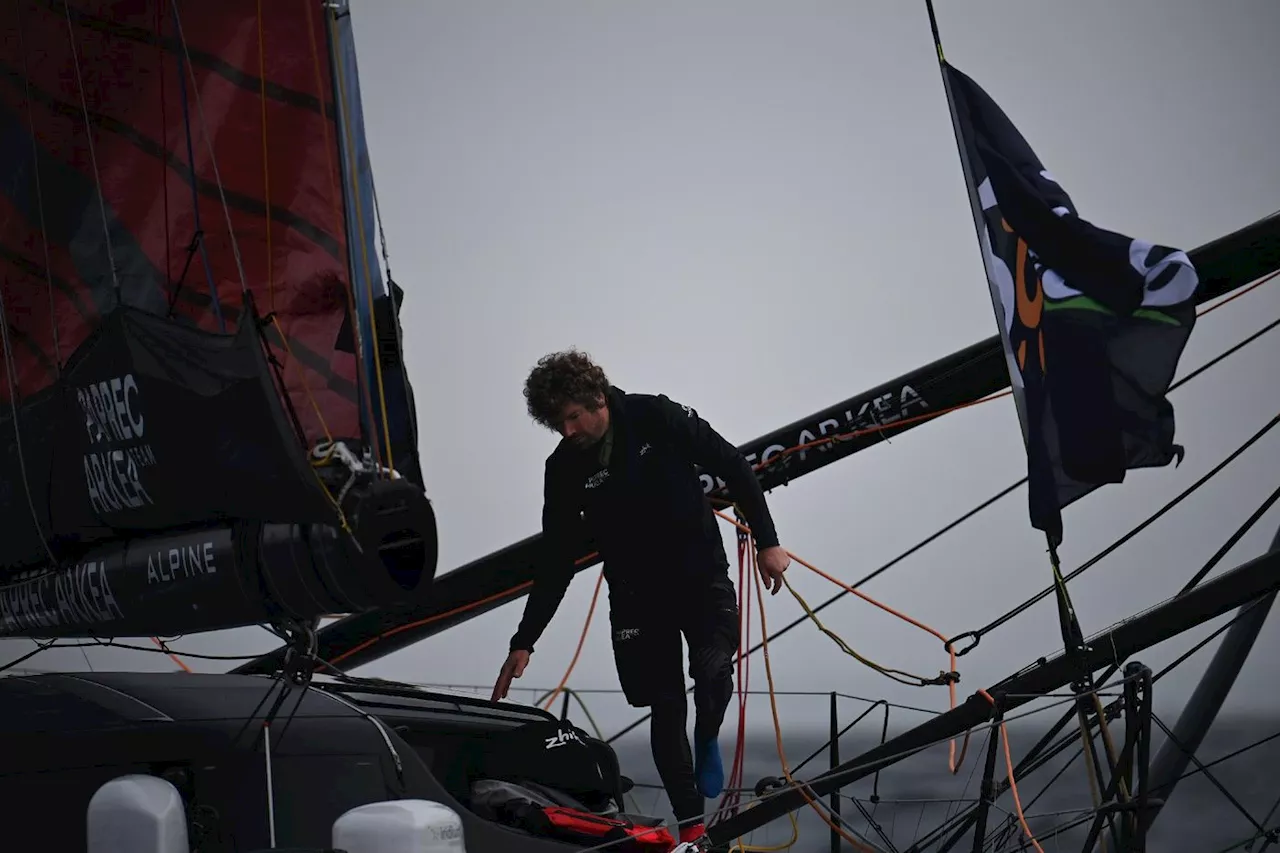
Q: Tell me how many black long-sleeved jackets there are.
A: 1